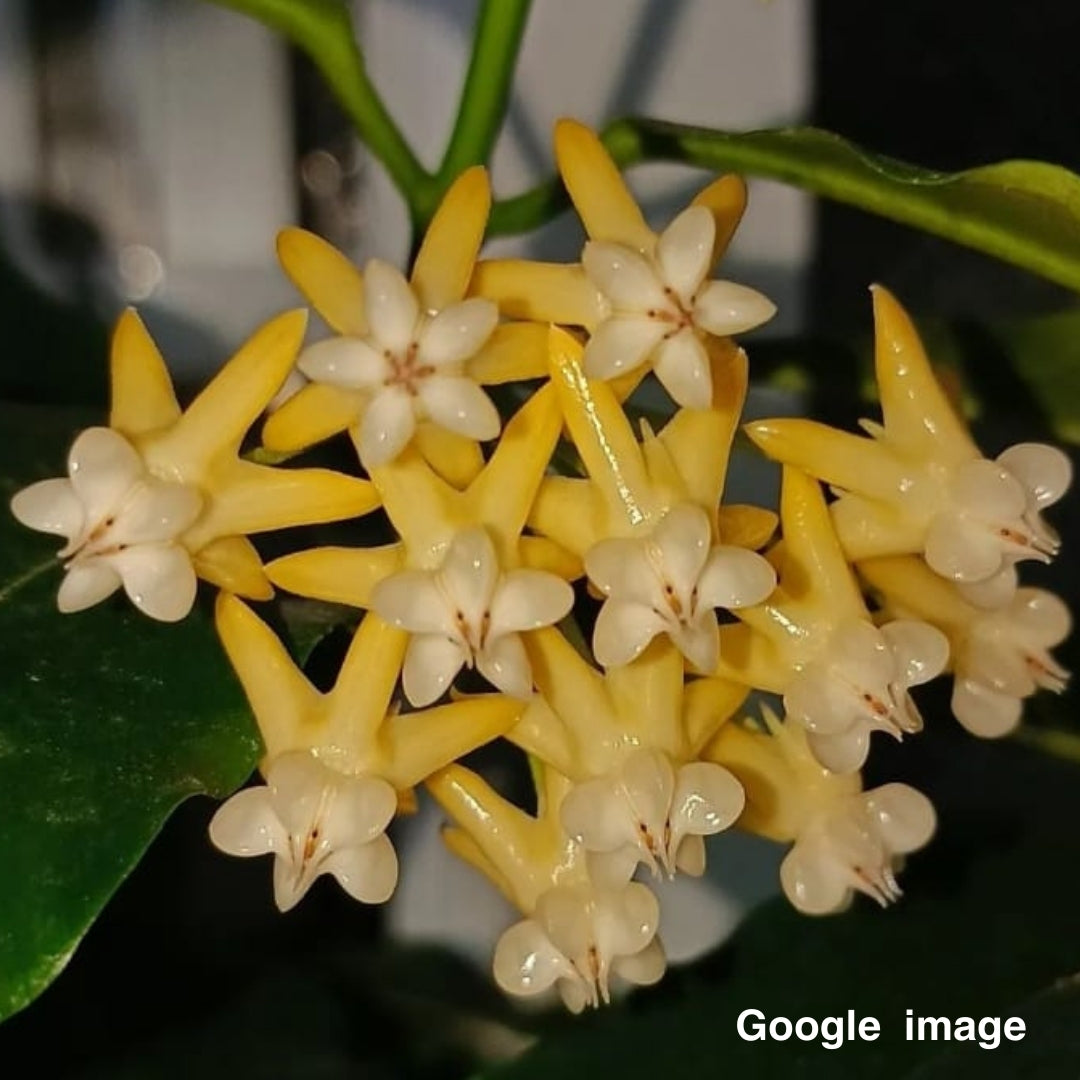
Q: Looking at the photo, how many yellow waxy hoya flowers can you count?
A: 12